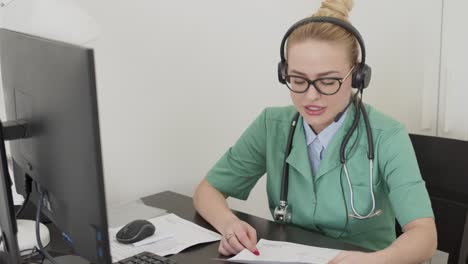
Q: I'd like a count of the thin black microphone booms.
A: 1